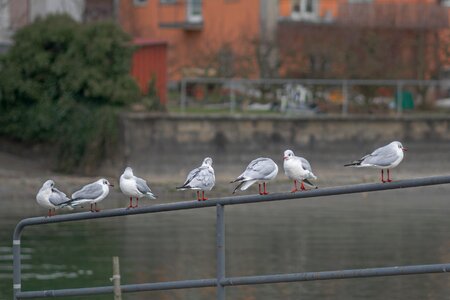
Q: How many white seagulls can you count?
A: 7